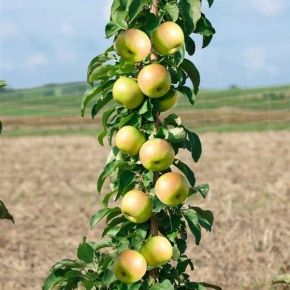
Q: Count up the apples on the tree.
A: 11